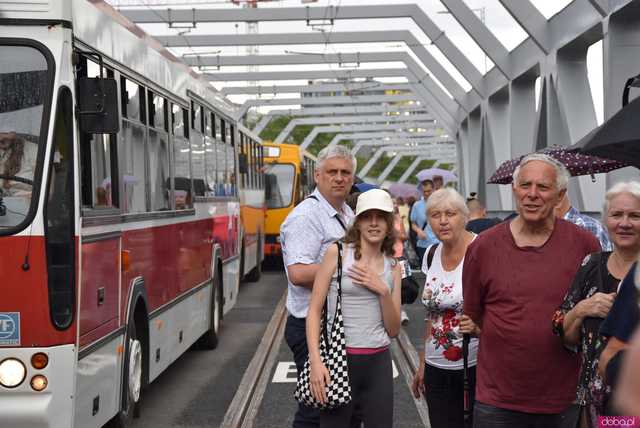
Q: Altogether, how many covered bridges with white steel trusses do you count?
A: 1